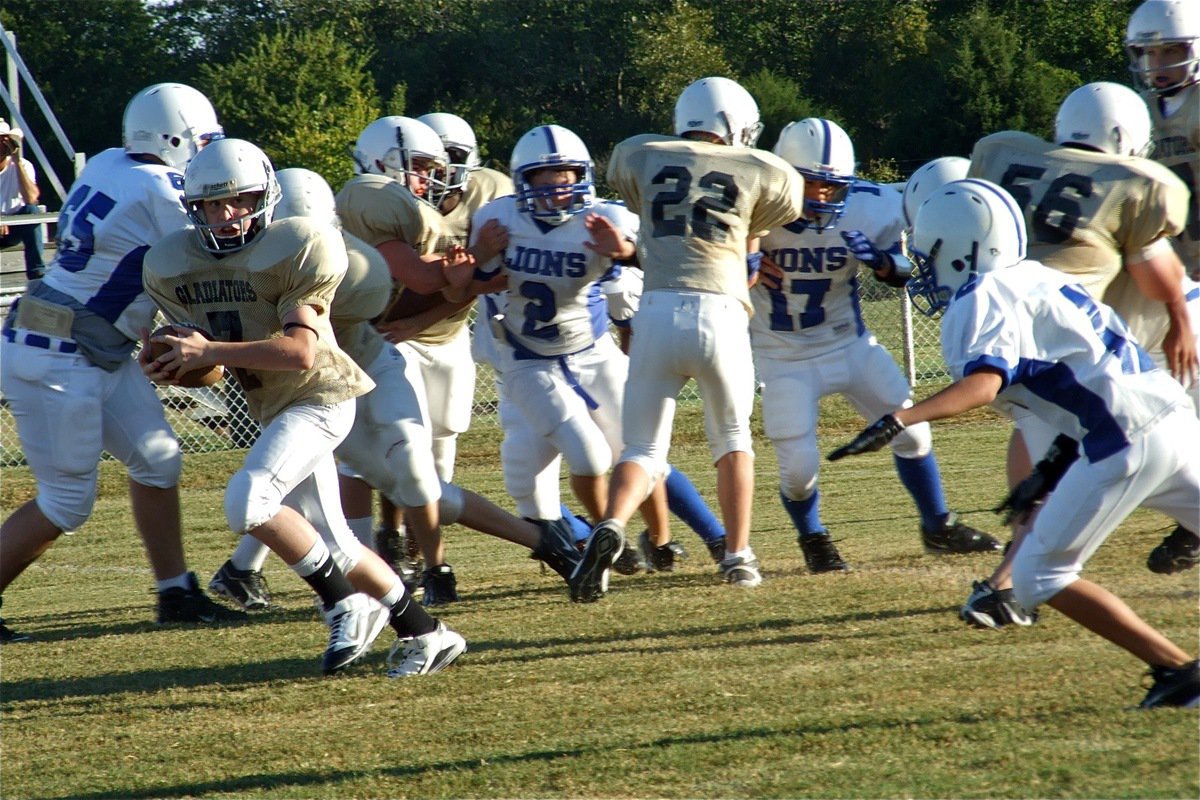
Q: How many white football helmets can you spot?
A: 12